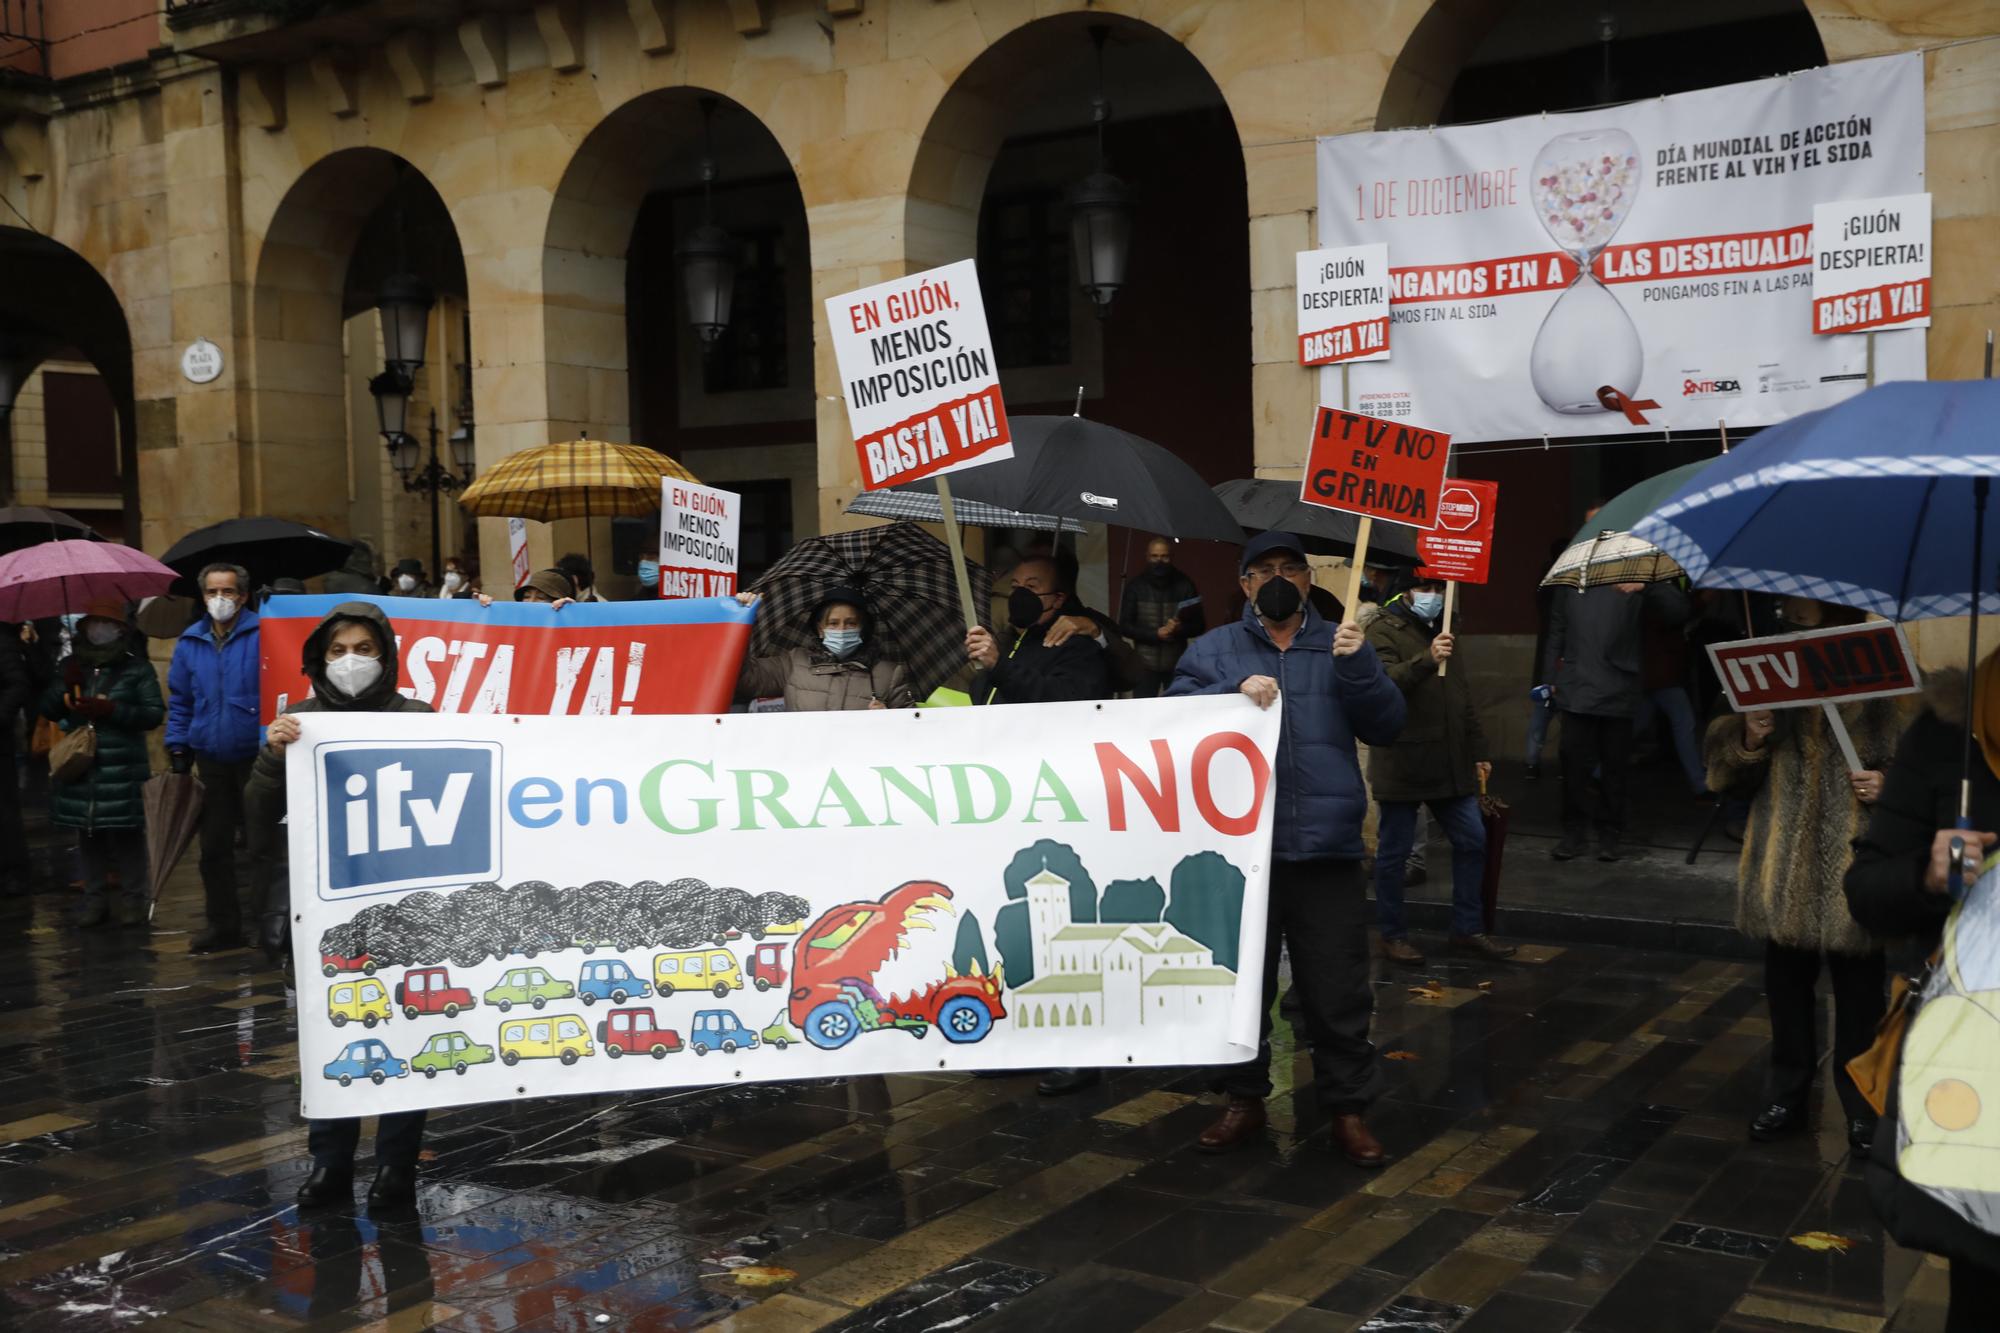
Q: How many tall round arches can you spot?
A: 5